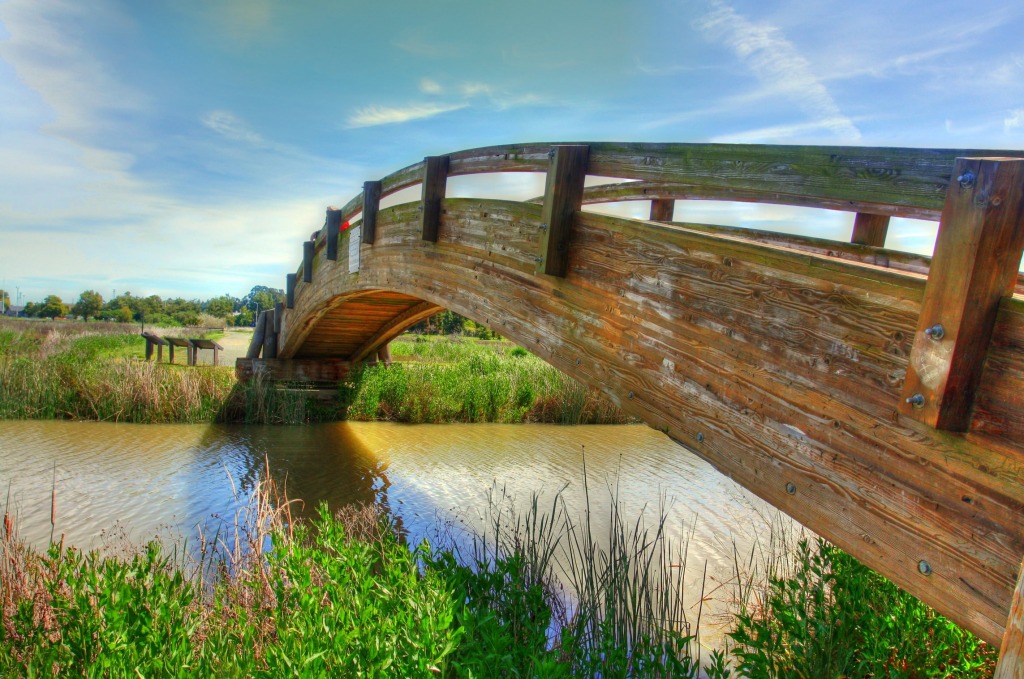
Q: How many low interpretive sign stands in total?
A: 3